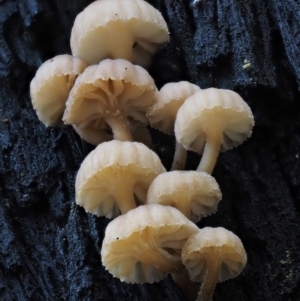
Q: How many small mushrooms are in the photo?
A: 9